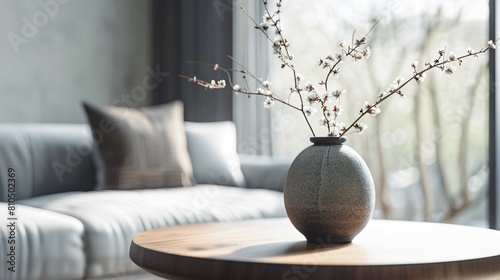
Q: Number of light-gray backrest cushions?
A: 1